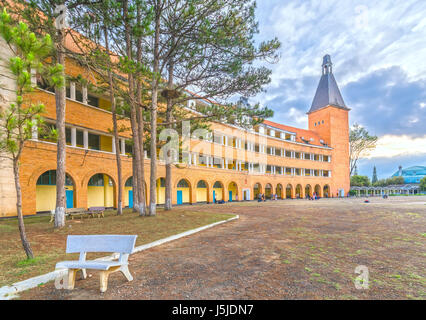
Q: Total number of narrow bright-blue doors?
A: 5